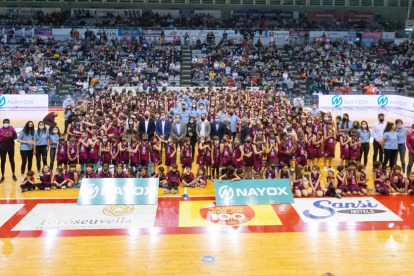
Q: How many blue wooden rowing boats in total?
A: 0